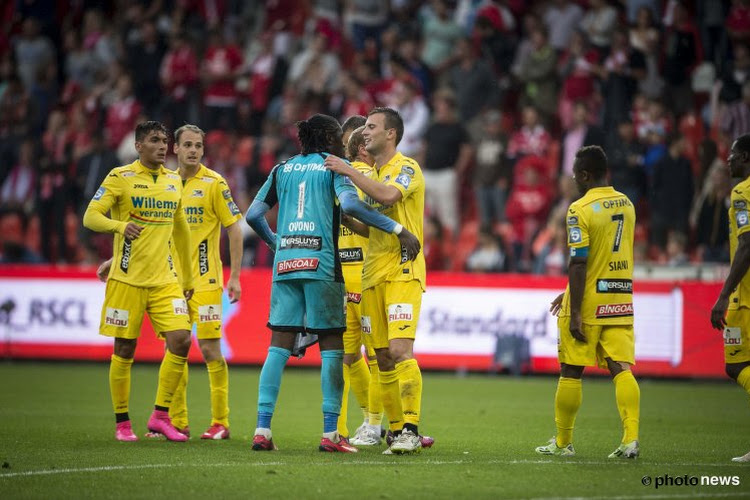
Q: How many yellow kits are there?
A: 7